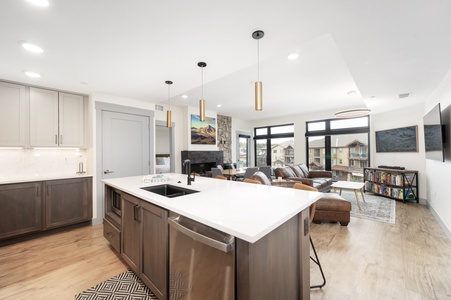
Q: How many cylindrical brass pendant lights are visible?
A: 3